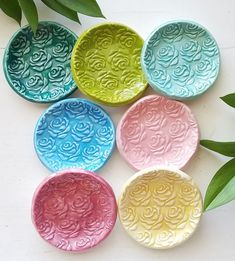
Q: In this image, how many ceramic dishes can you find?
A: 7